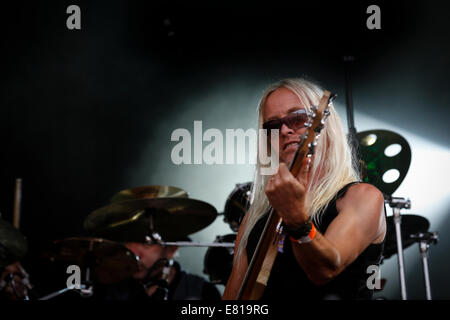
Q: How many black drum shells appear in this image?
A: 2